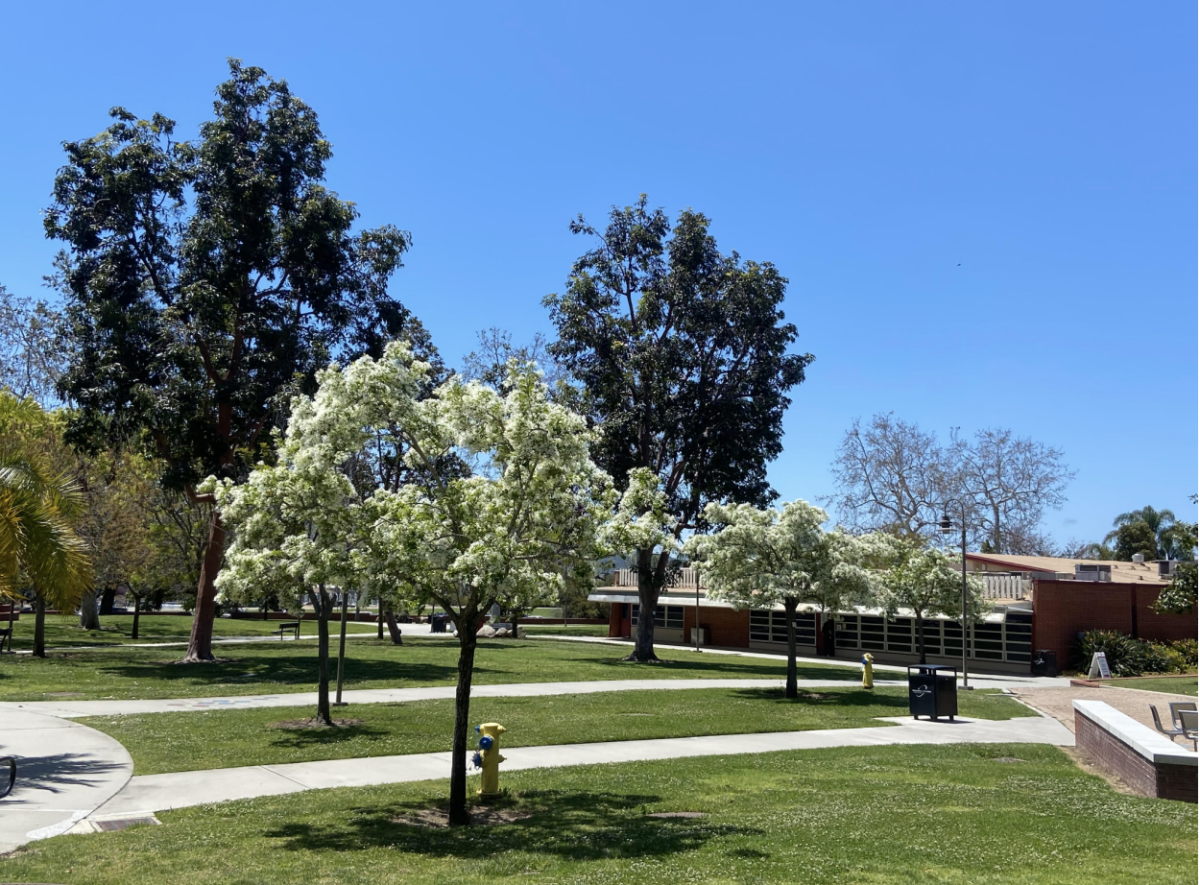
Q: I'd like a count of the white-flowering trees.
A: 4